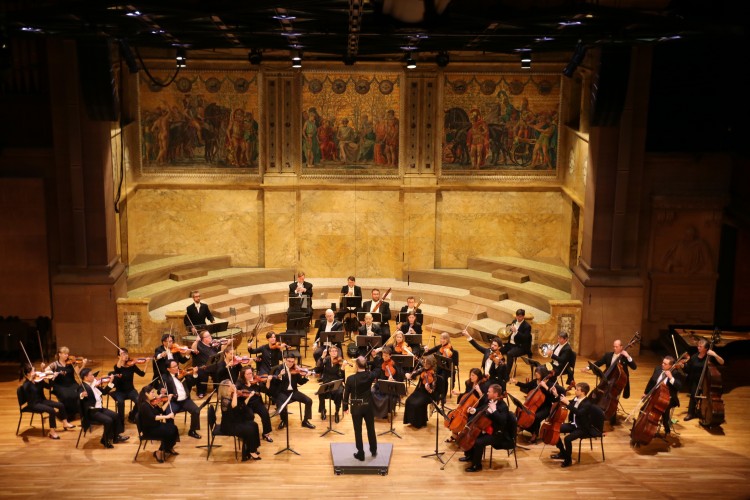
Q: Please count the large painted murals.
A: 3